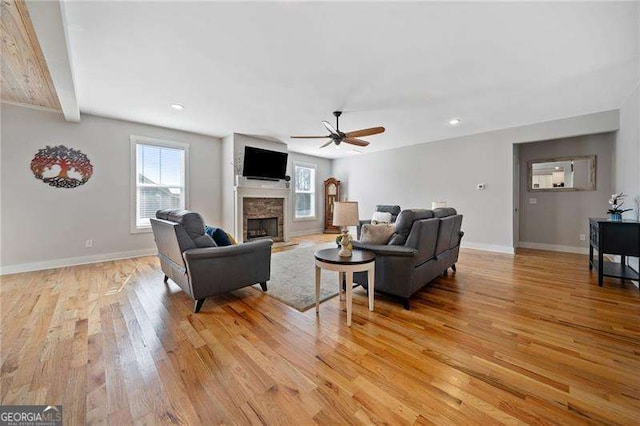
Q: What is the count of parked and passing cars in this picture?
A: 0